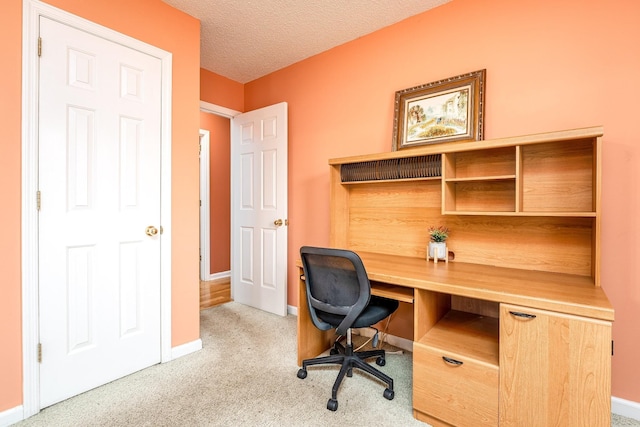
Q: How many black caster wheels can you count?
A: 5